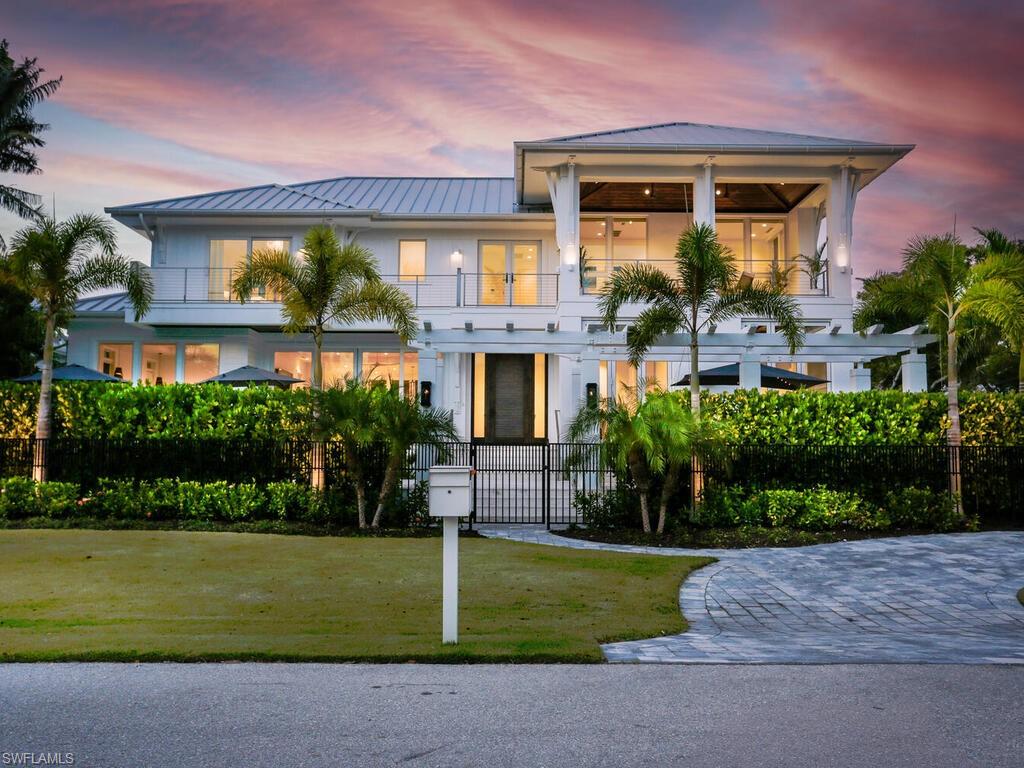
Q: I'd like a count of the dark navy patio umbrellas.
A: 3